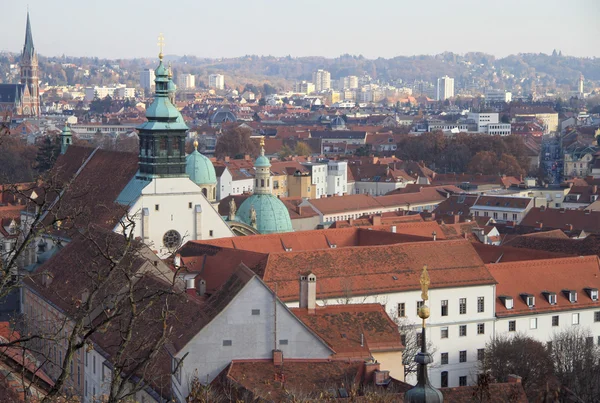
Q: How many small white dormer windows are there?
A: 5